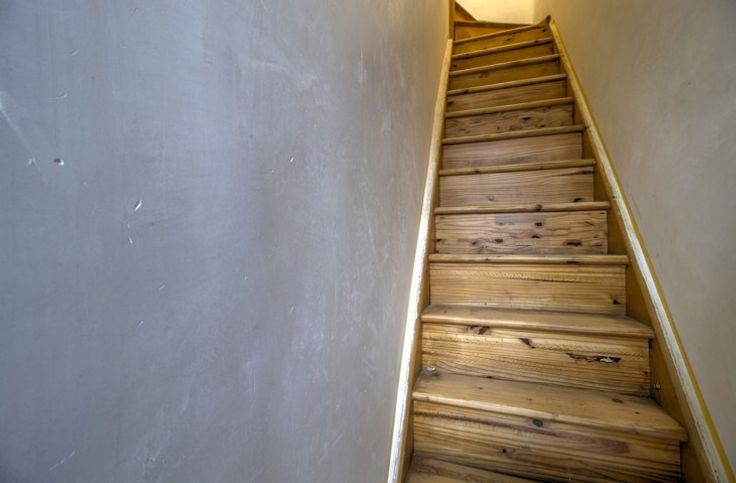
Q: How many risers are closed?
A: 12